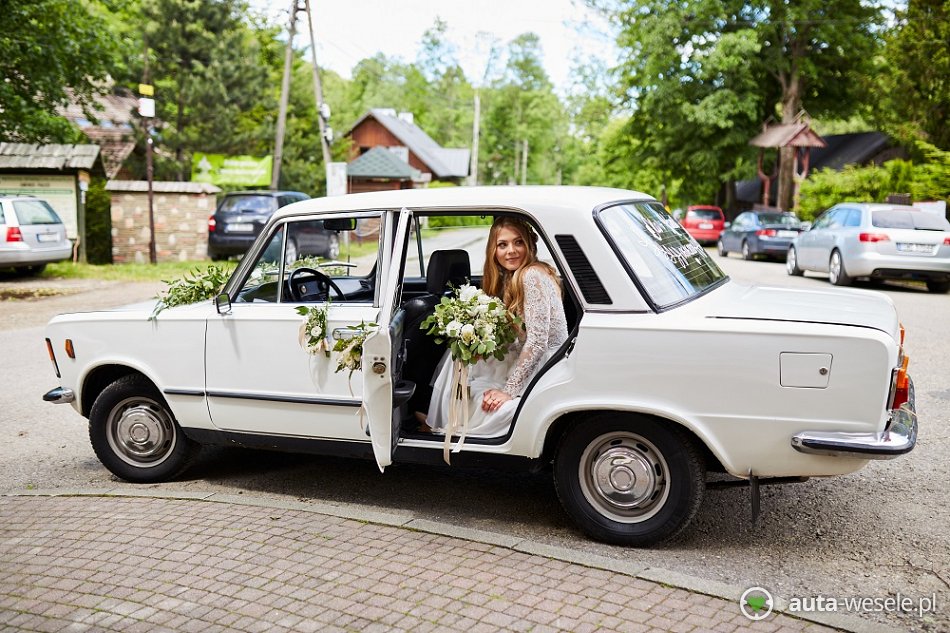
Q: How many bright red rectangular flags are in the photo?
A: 0